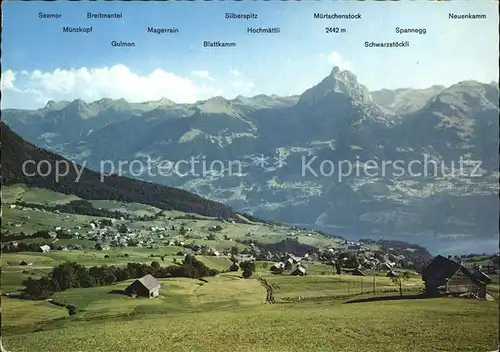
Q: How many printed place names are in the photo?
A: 12